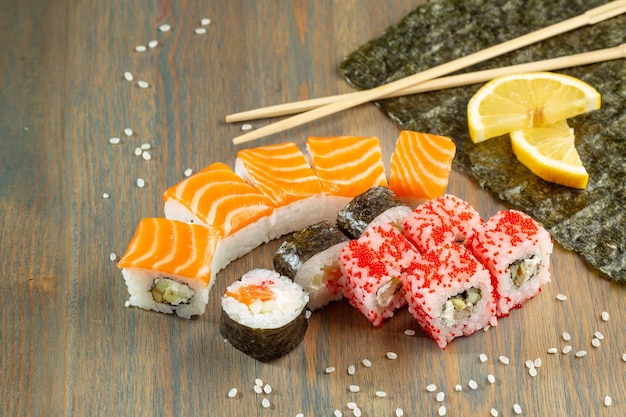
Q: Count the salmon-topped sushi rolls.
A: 5